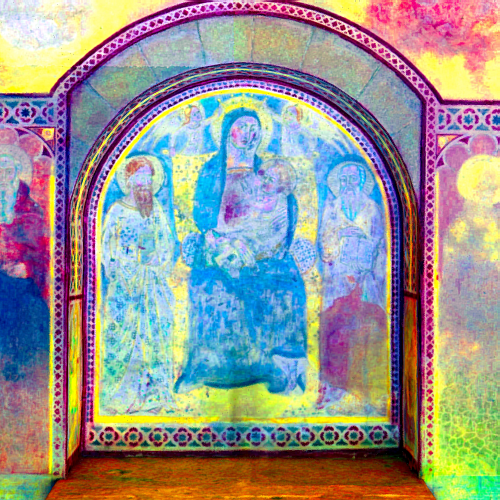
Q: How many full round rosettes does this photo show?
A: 14